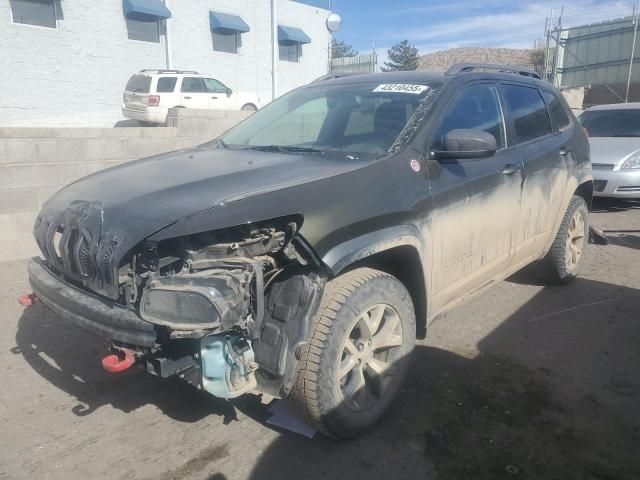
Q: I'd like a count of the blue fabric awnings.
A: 3